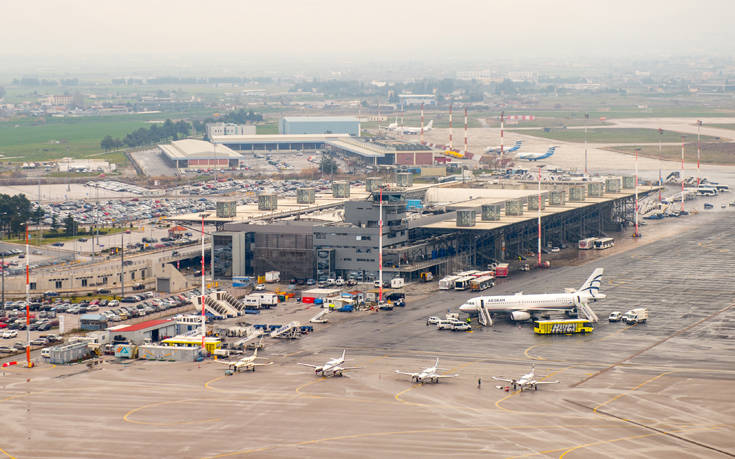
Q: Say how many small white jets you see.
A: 4